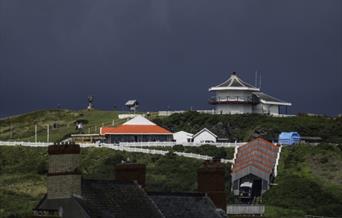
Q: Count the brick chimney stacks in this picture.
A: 3